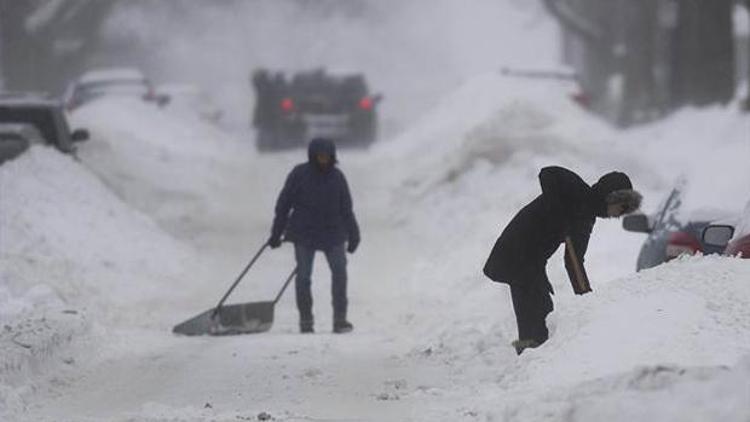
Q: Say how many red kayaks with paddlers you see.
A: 0